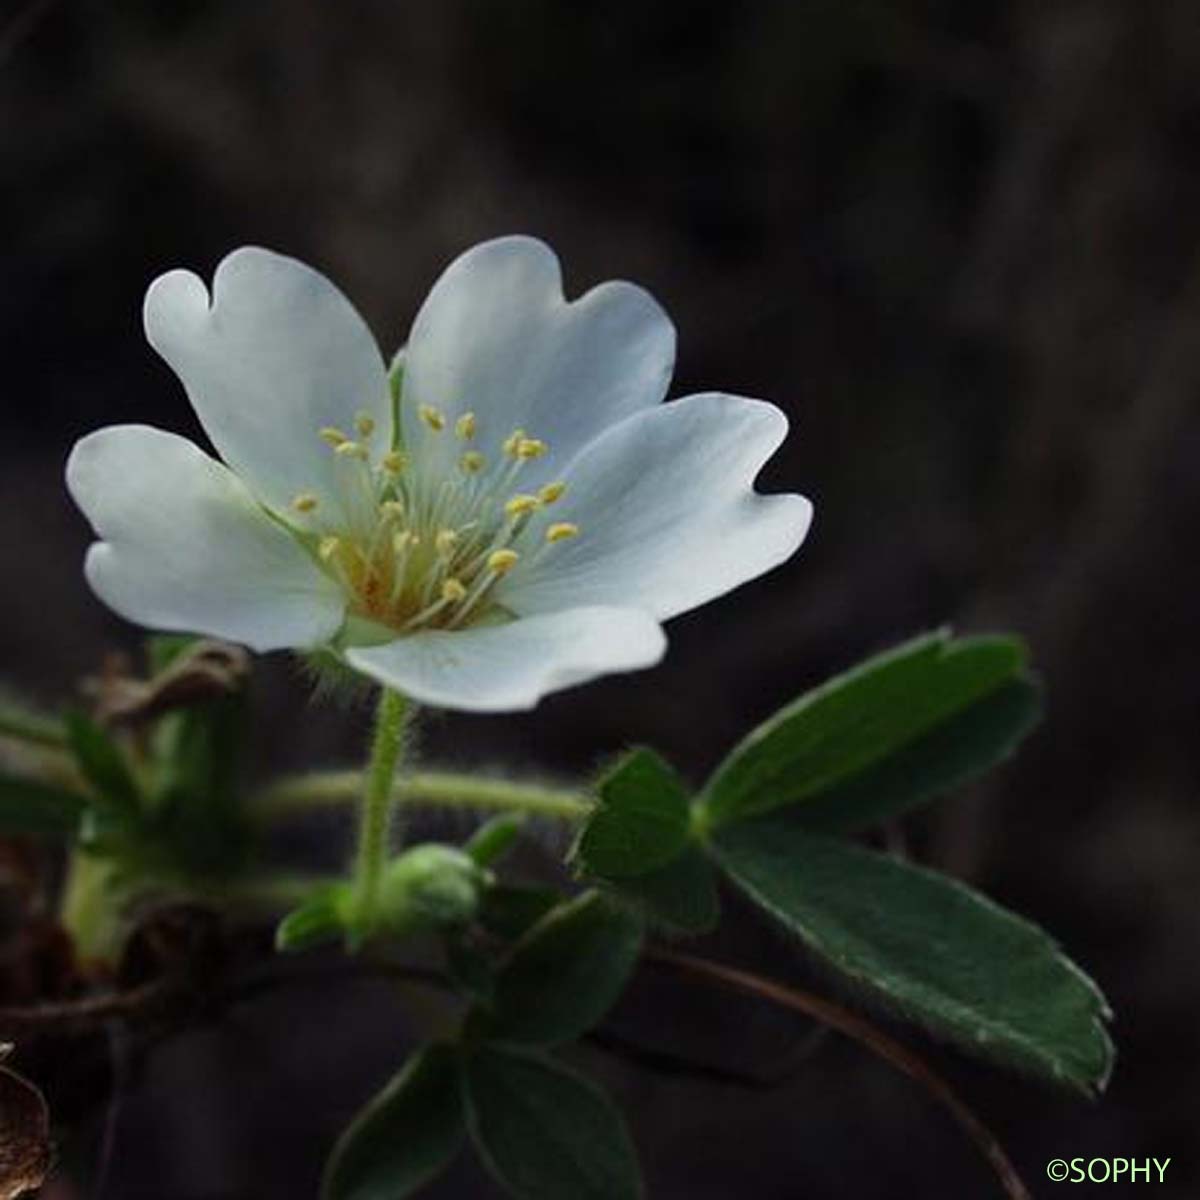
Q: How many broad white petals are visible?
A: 5